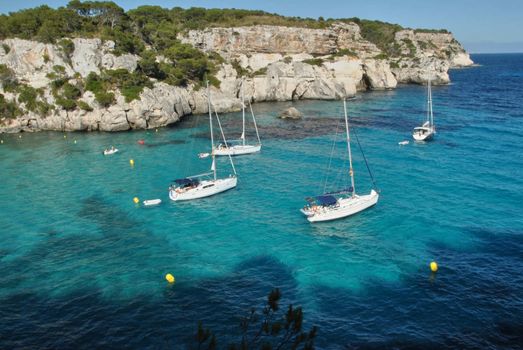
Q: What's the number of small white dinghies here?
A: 4